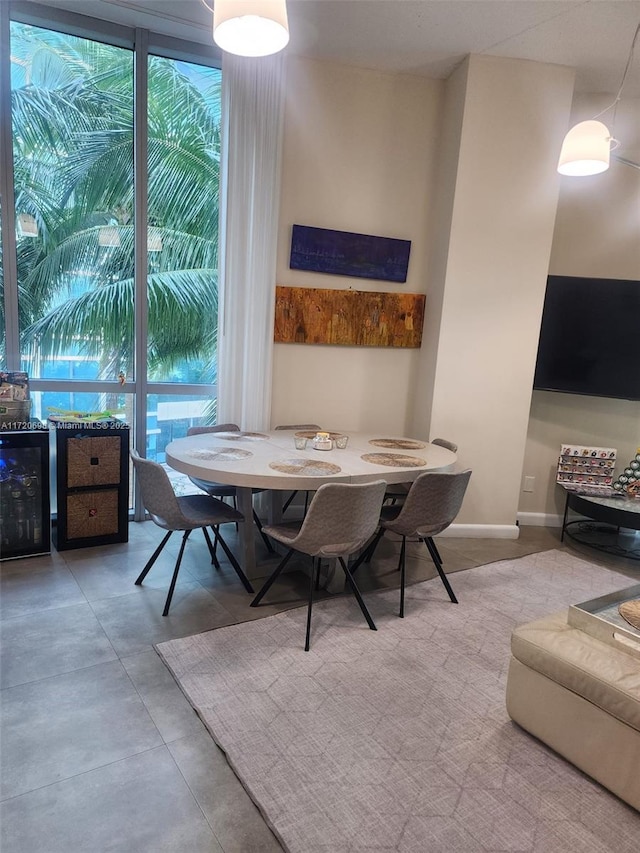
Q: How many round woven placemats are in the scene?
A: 6